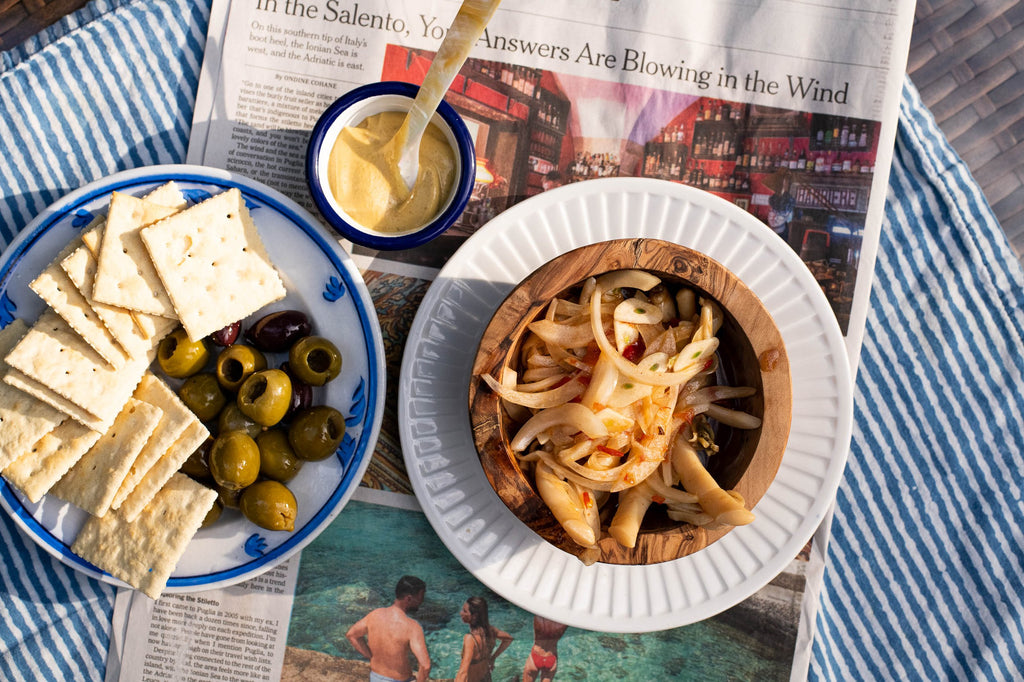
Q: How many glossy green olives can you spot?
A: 13